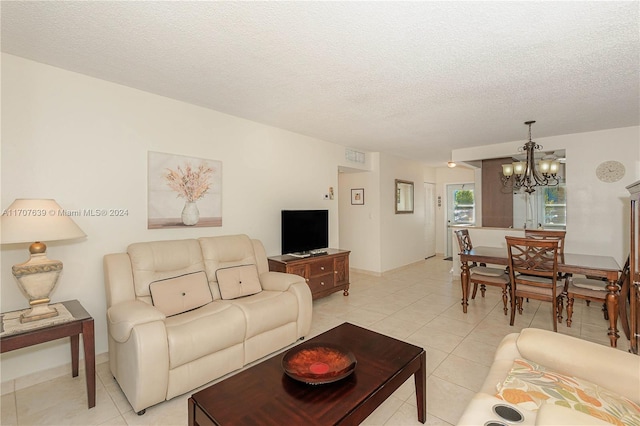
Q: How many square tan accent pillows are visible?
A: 2